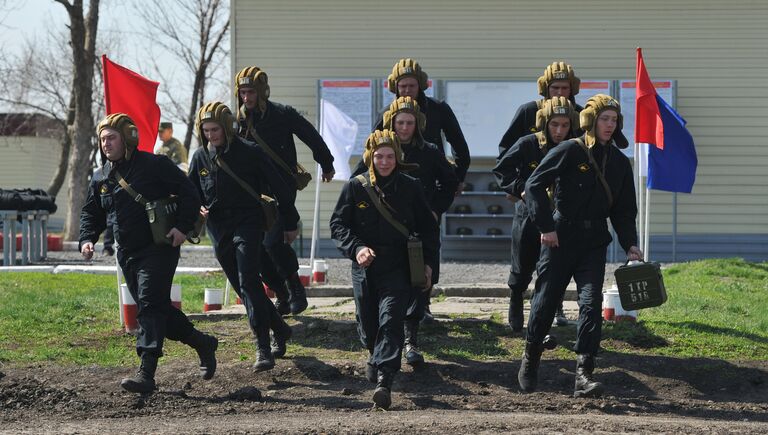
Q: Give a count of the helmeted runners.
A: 9